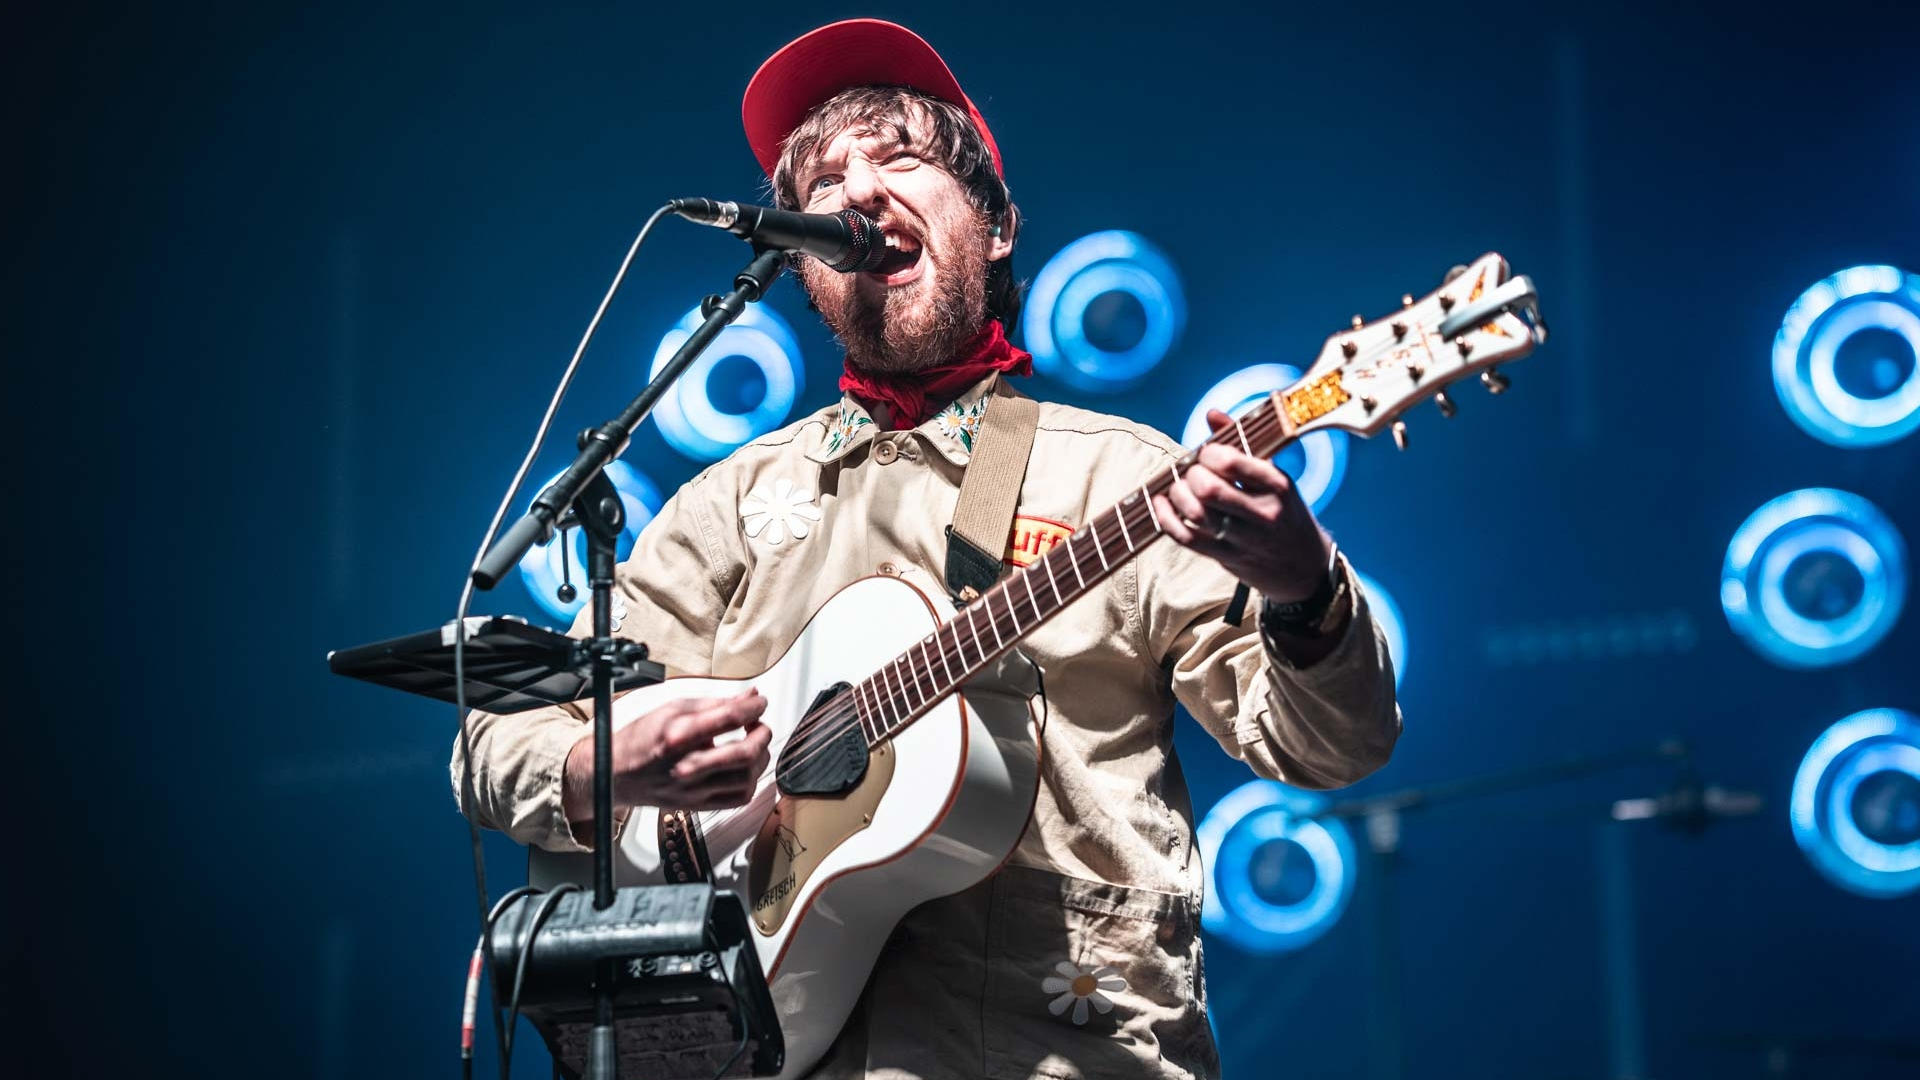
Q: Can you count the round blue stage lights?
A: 9